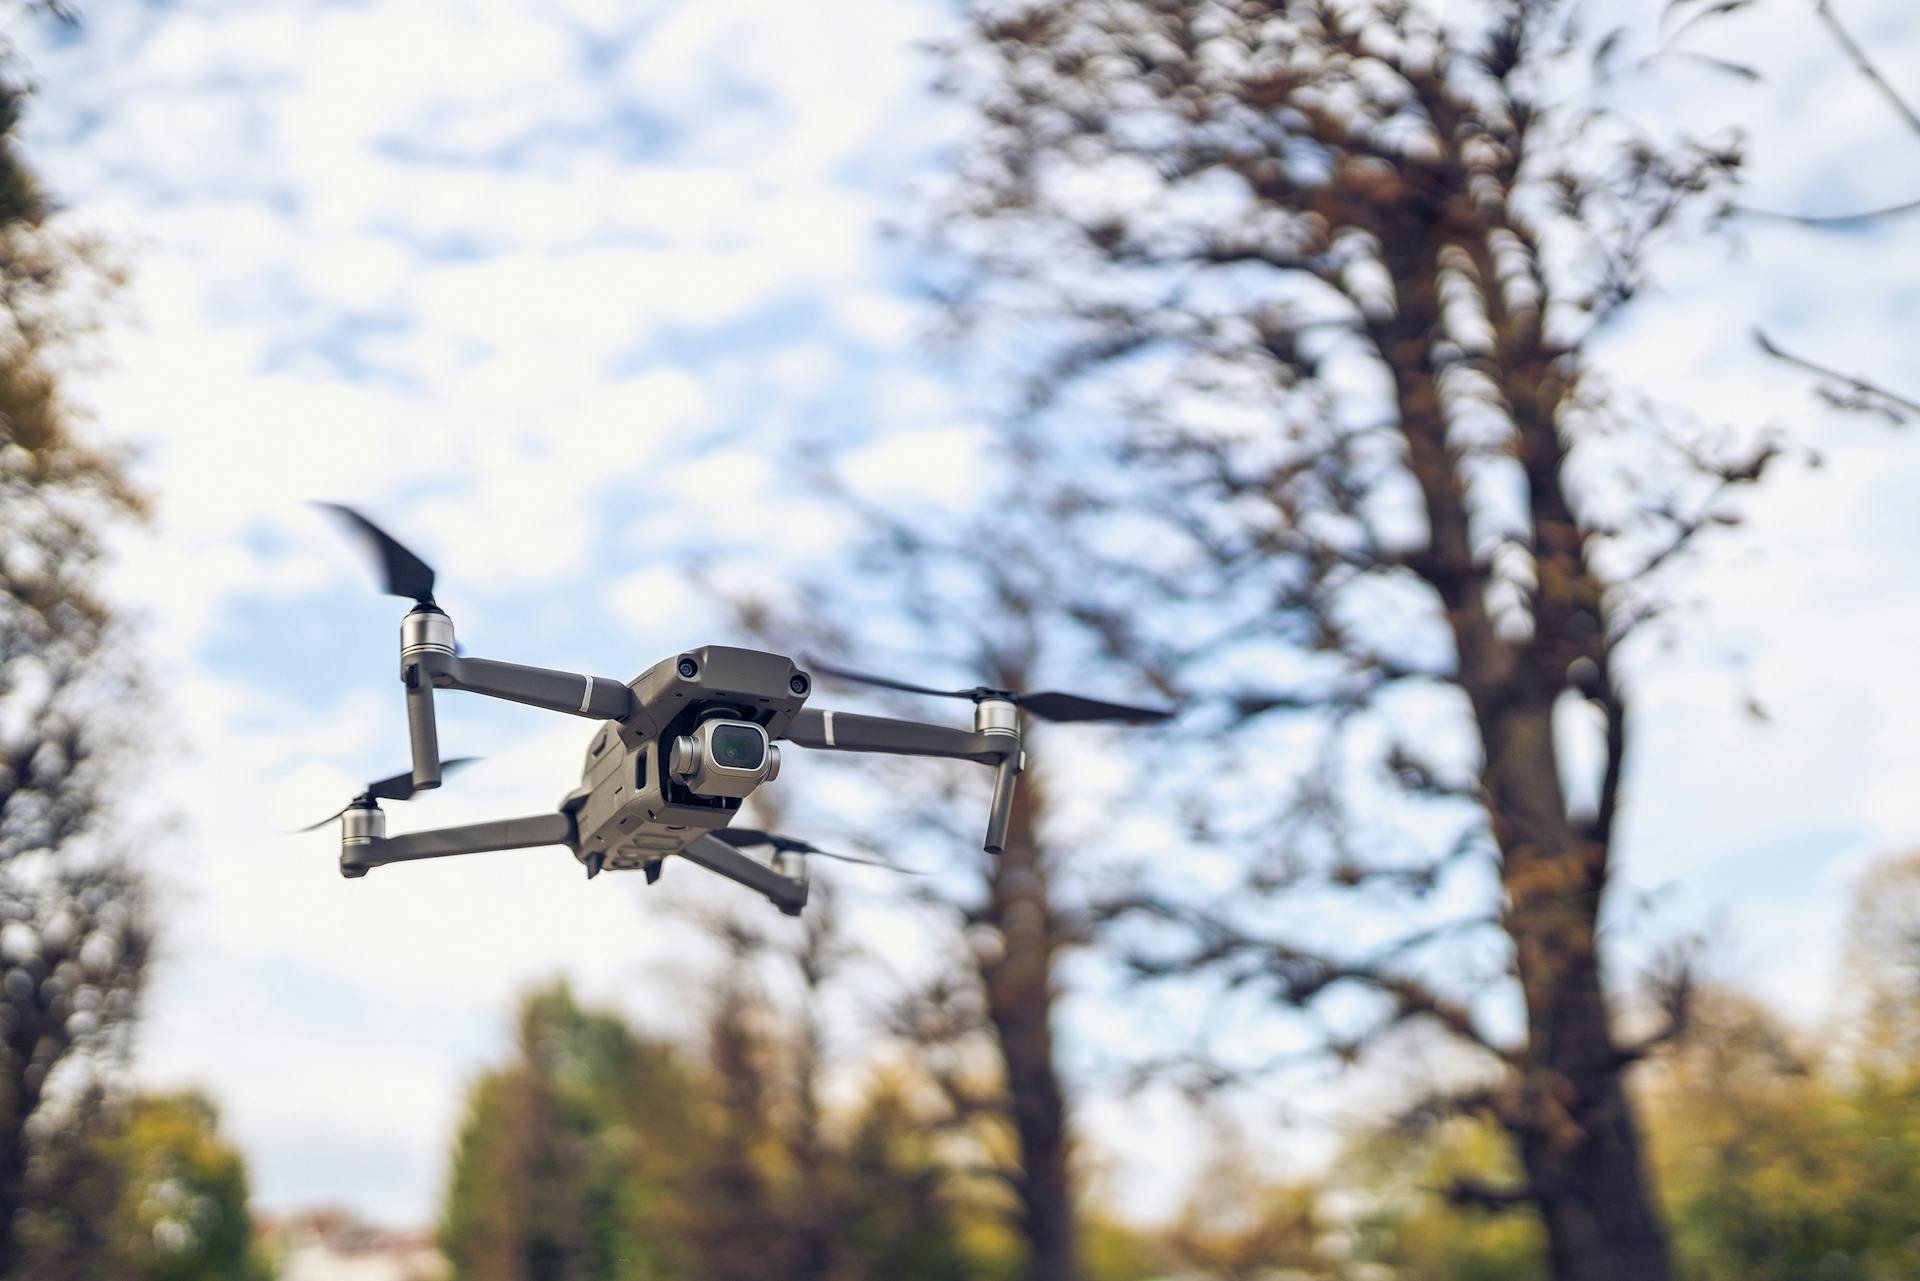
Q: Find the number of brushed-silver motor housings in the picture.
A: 4